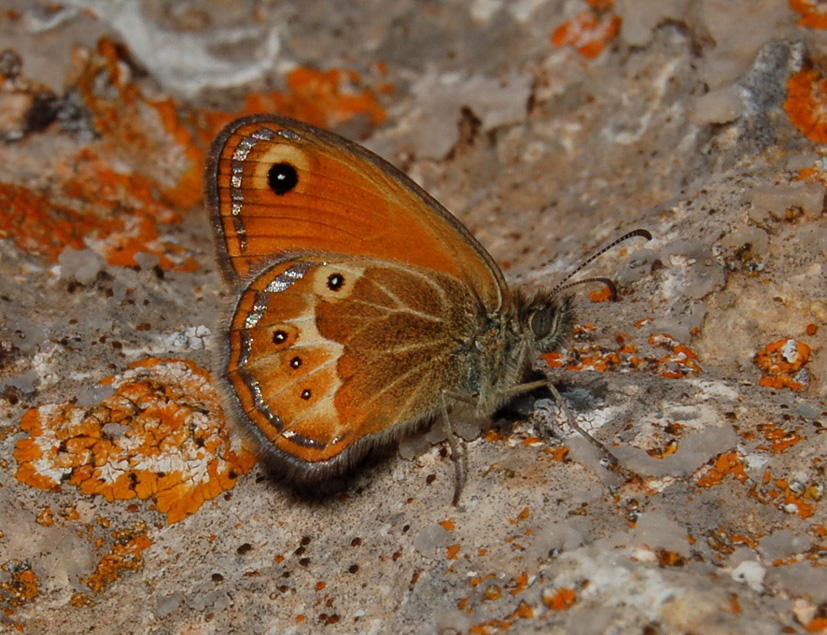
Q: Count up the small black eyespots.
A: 4